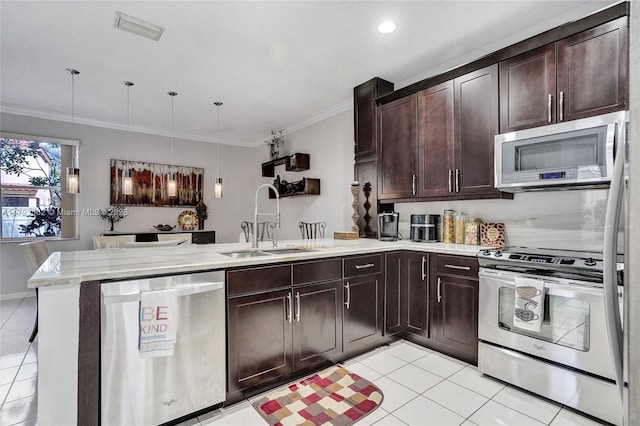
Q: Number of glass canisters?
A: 3